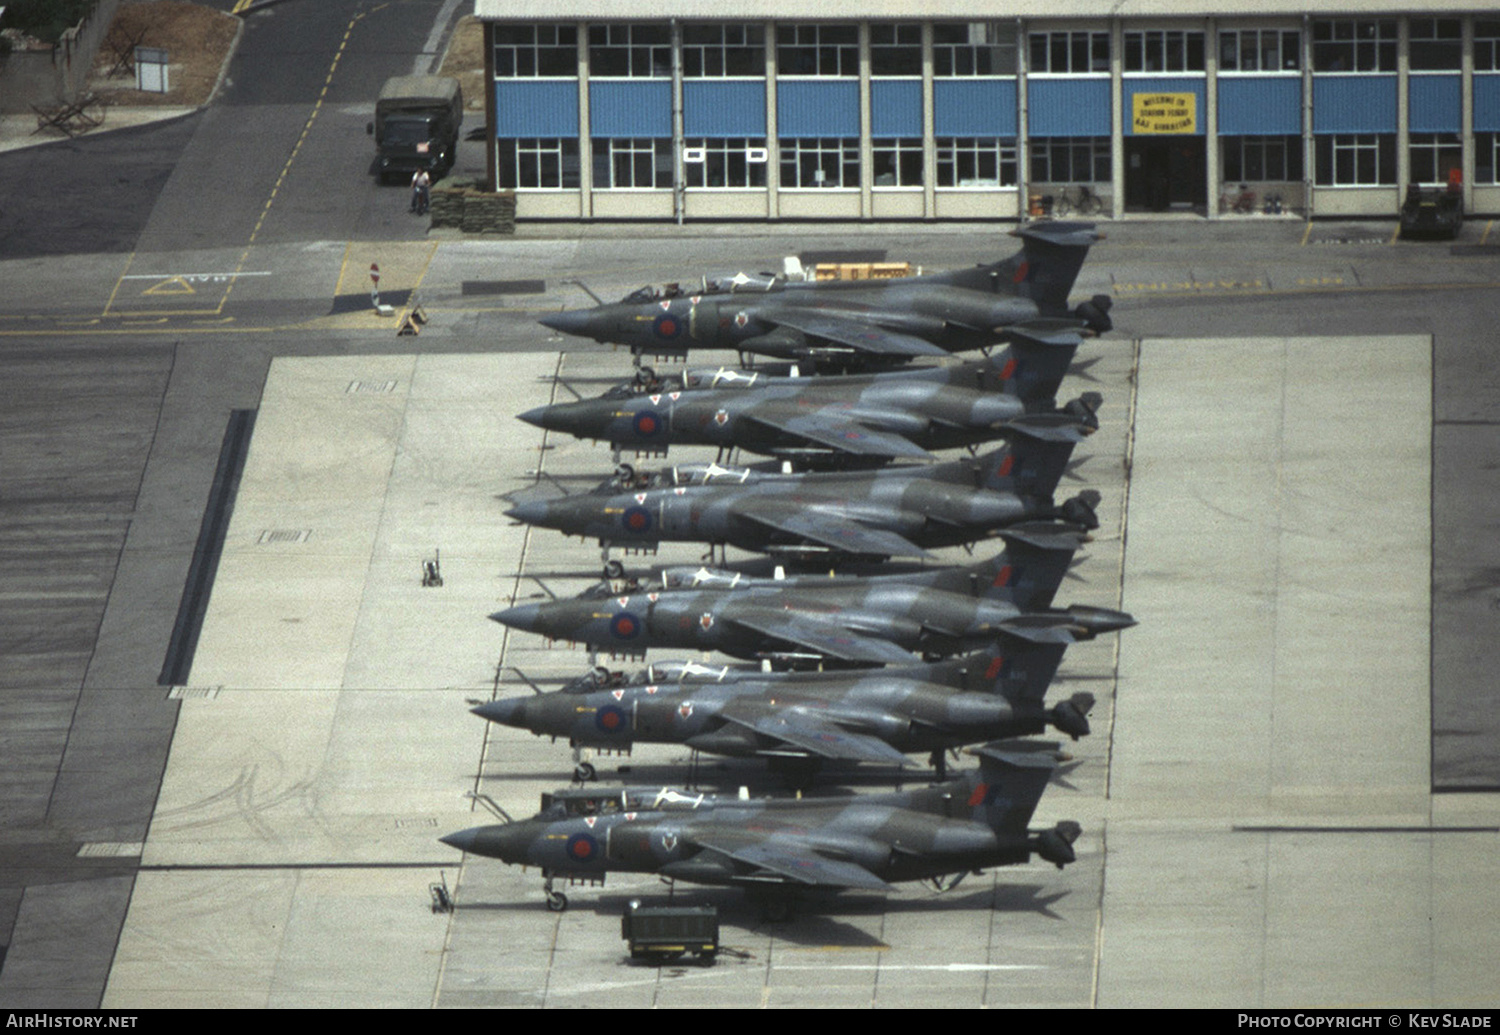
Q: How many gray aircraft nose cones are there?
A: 6